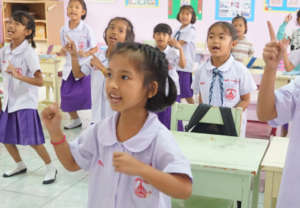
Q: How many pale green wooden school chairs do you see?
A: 1